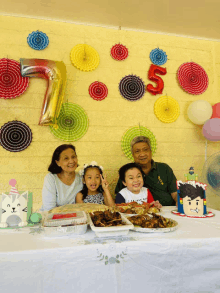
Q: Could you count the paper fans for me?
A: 12